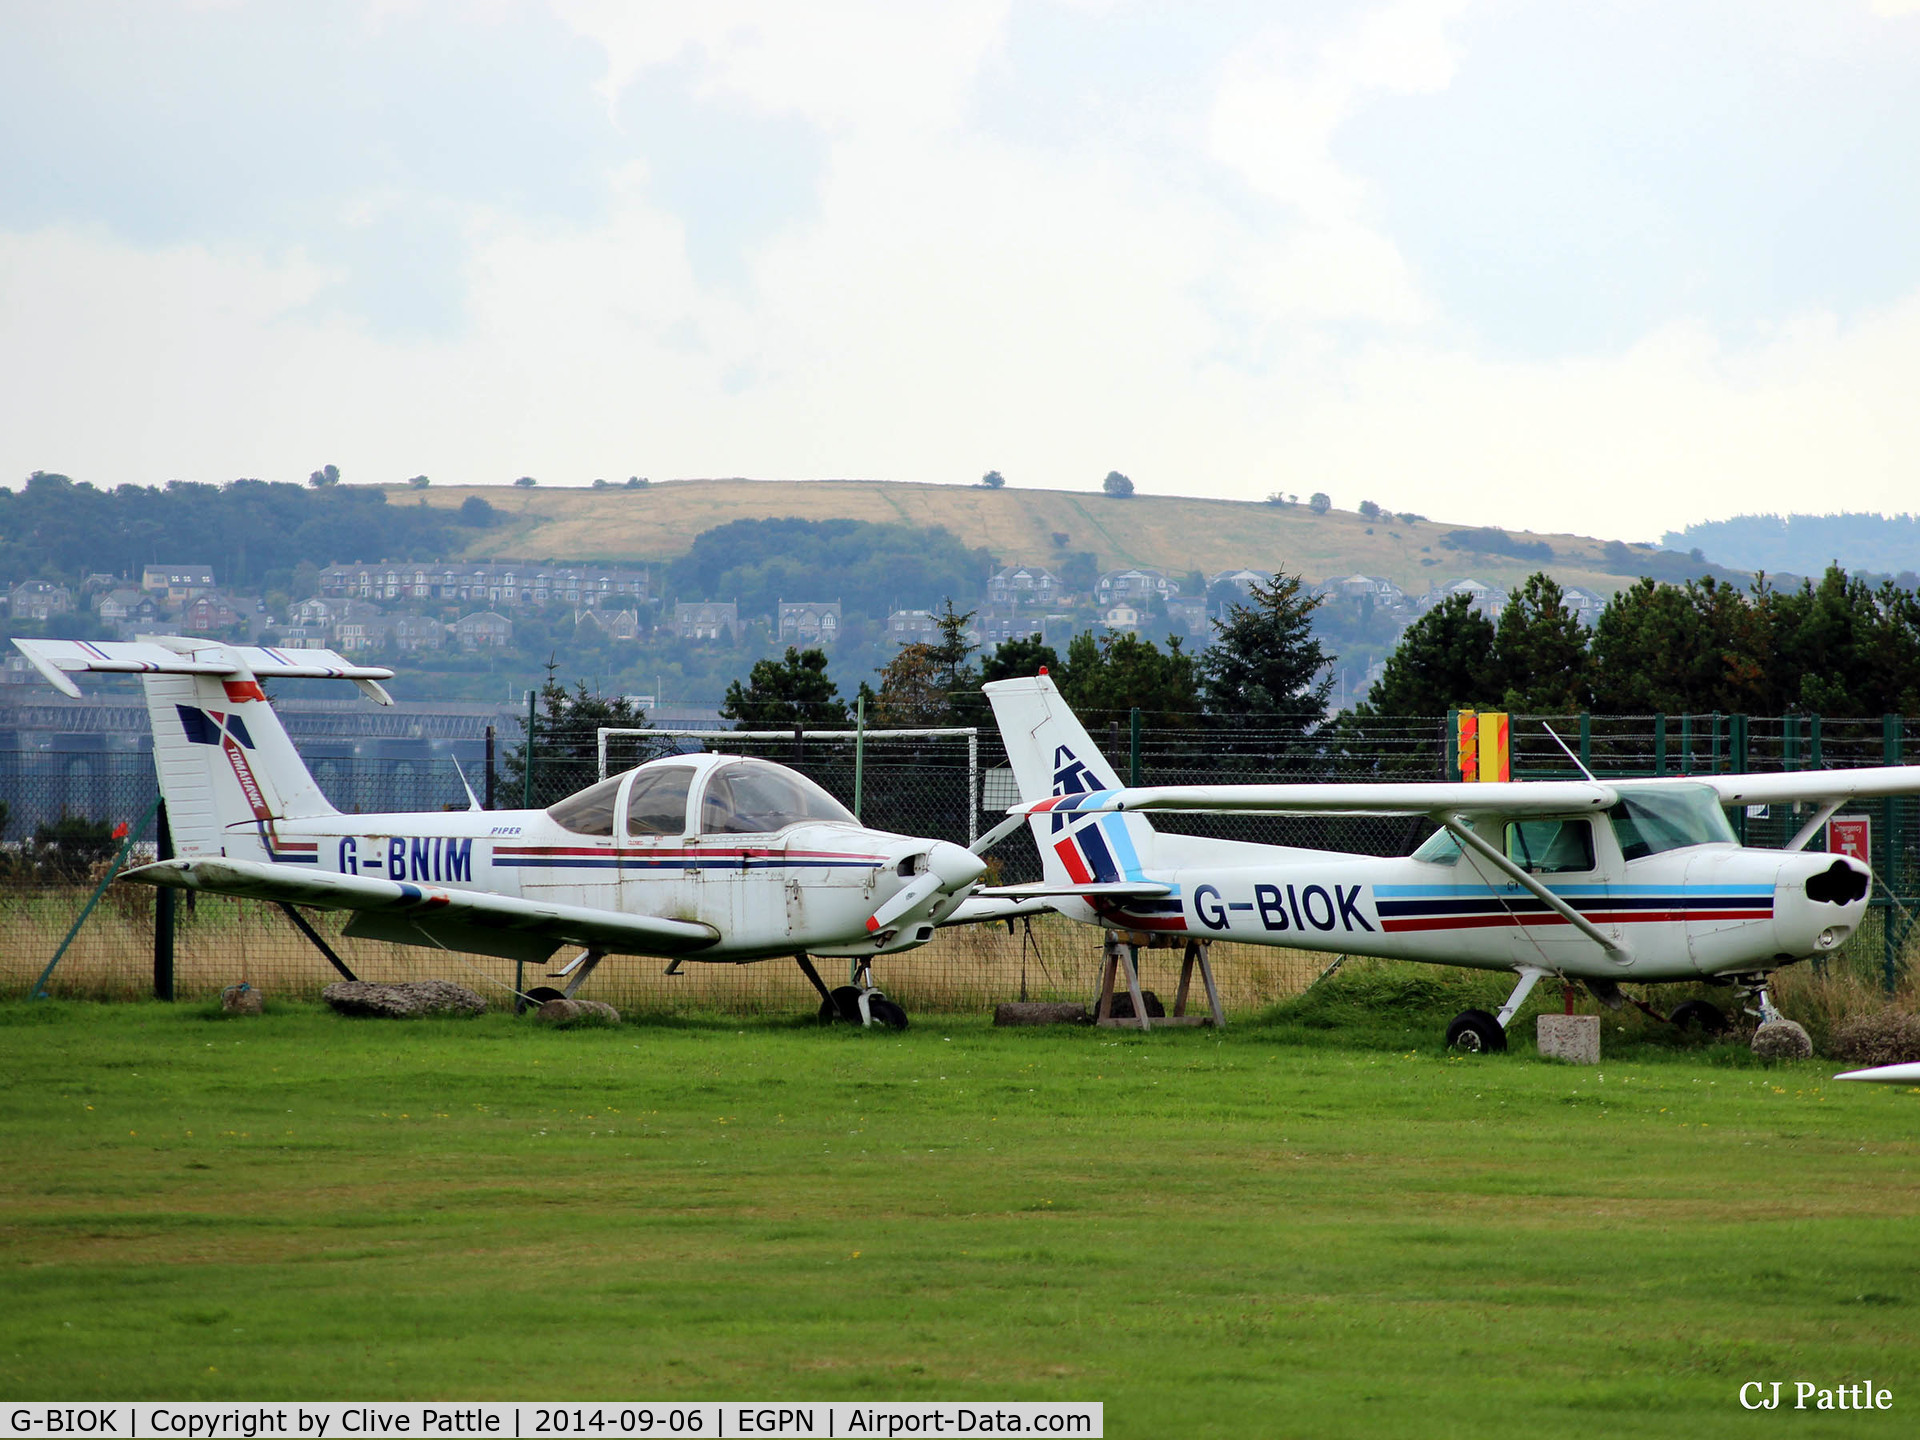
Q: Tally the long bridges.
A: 1